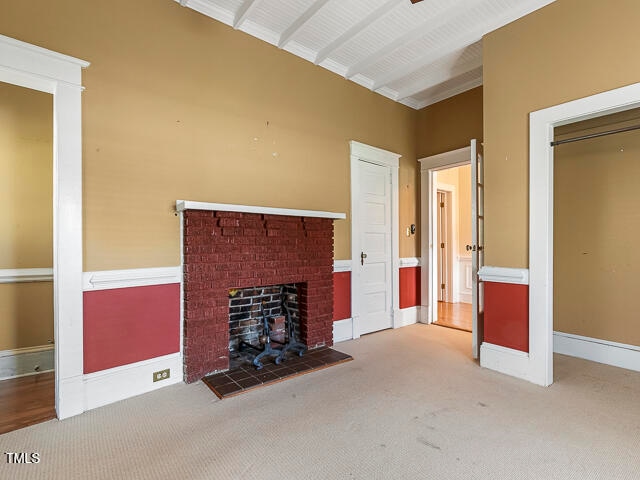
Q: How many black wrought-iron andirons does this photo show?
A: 2